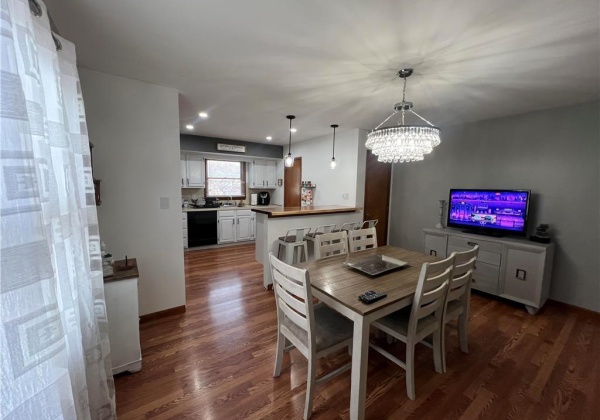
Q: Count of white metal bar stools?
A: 4